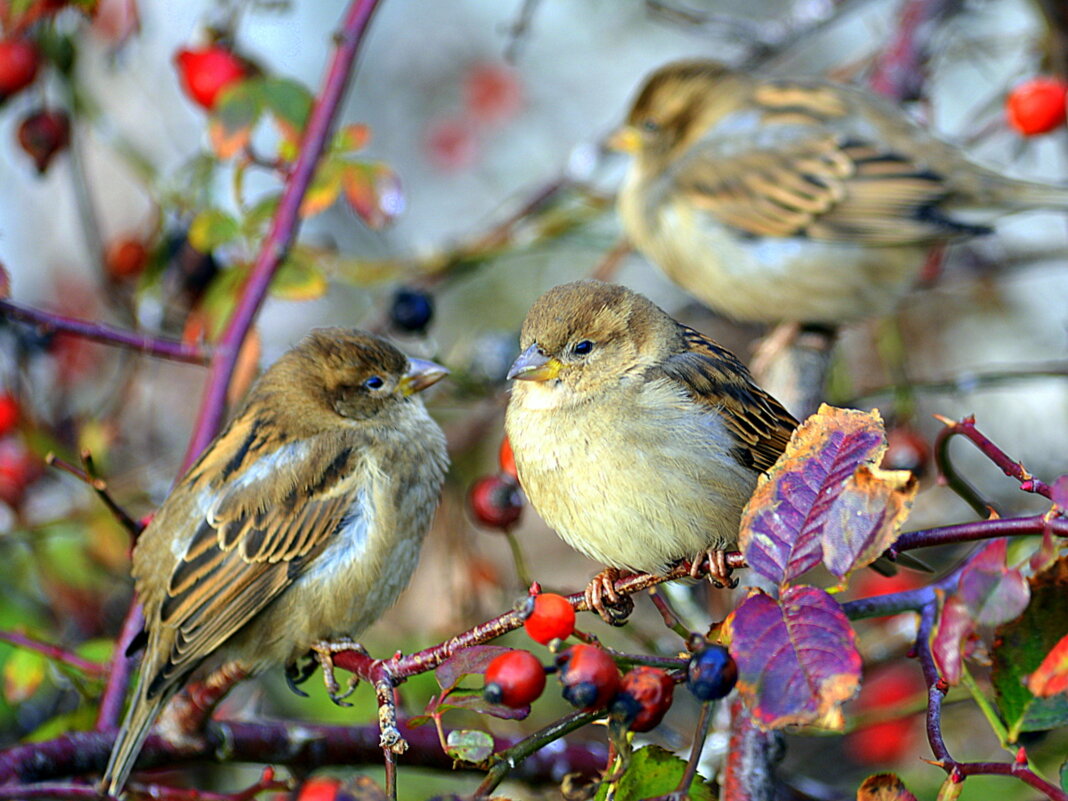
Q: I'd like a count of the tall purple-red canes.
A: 1